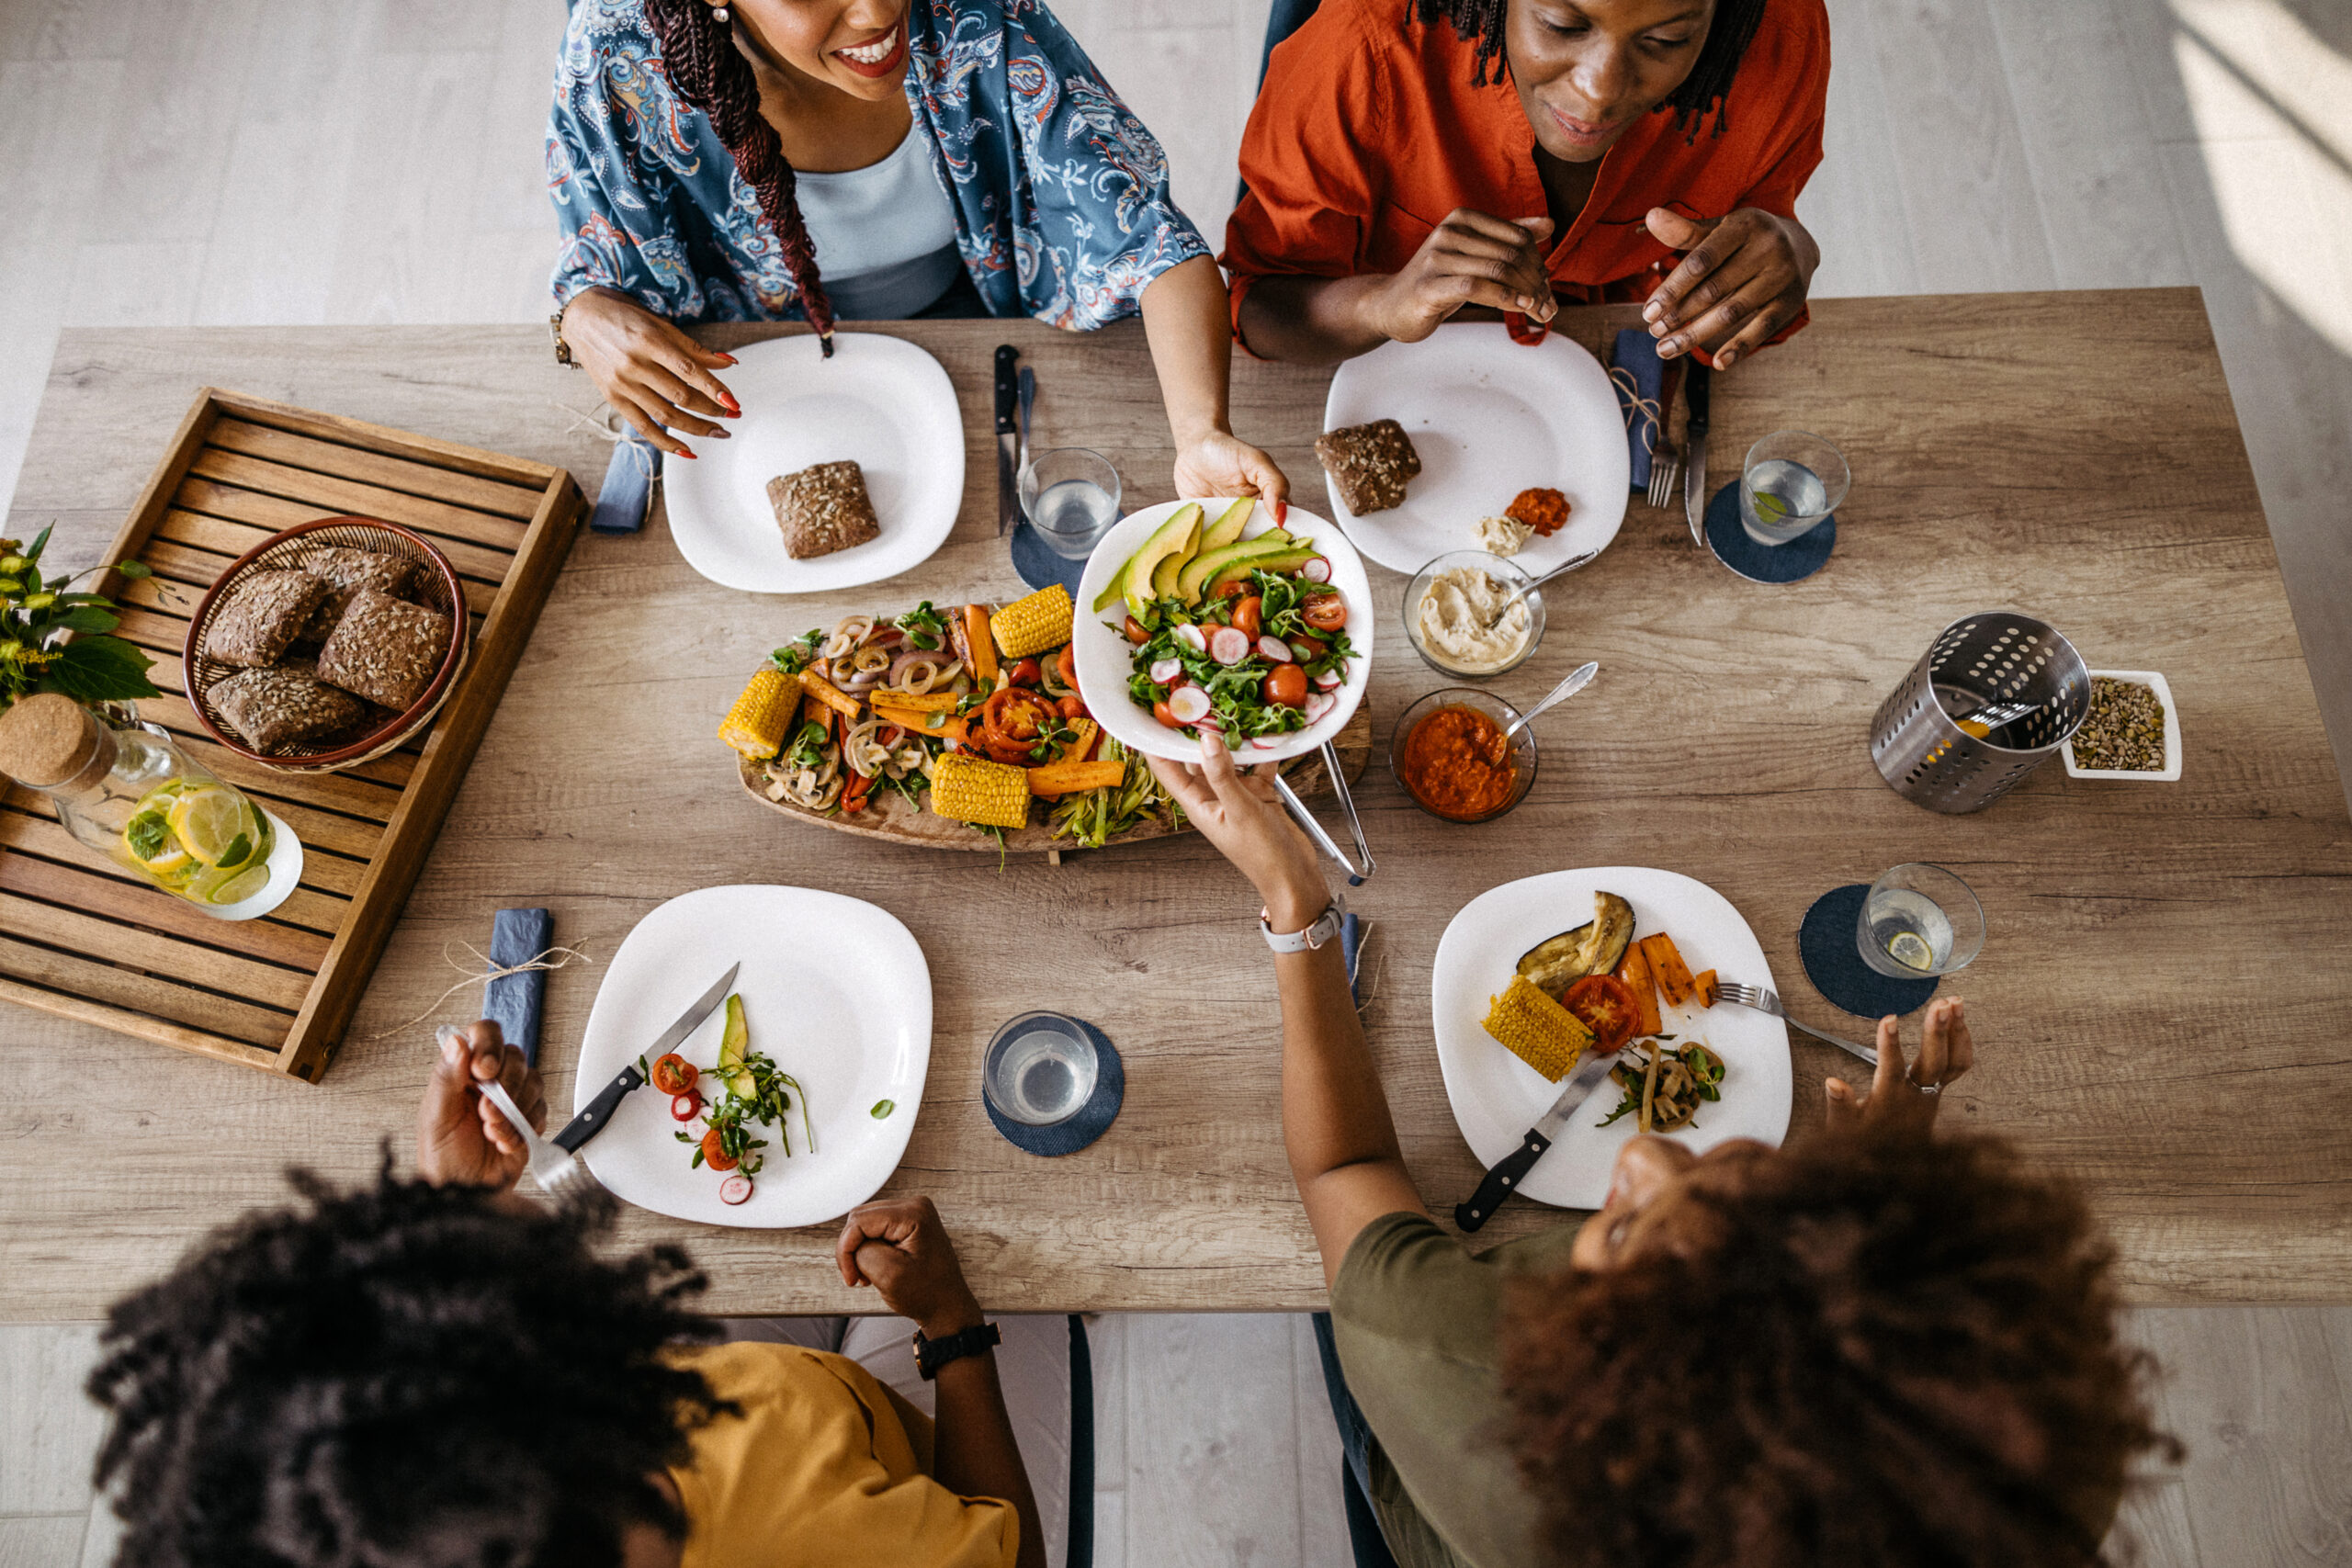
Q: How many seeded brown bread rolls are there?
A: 6